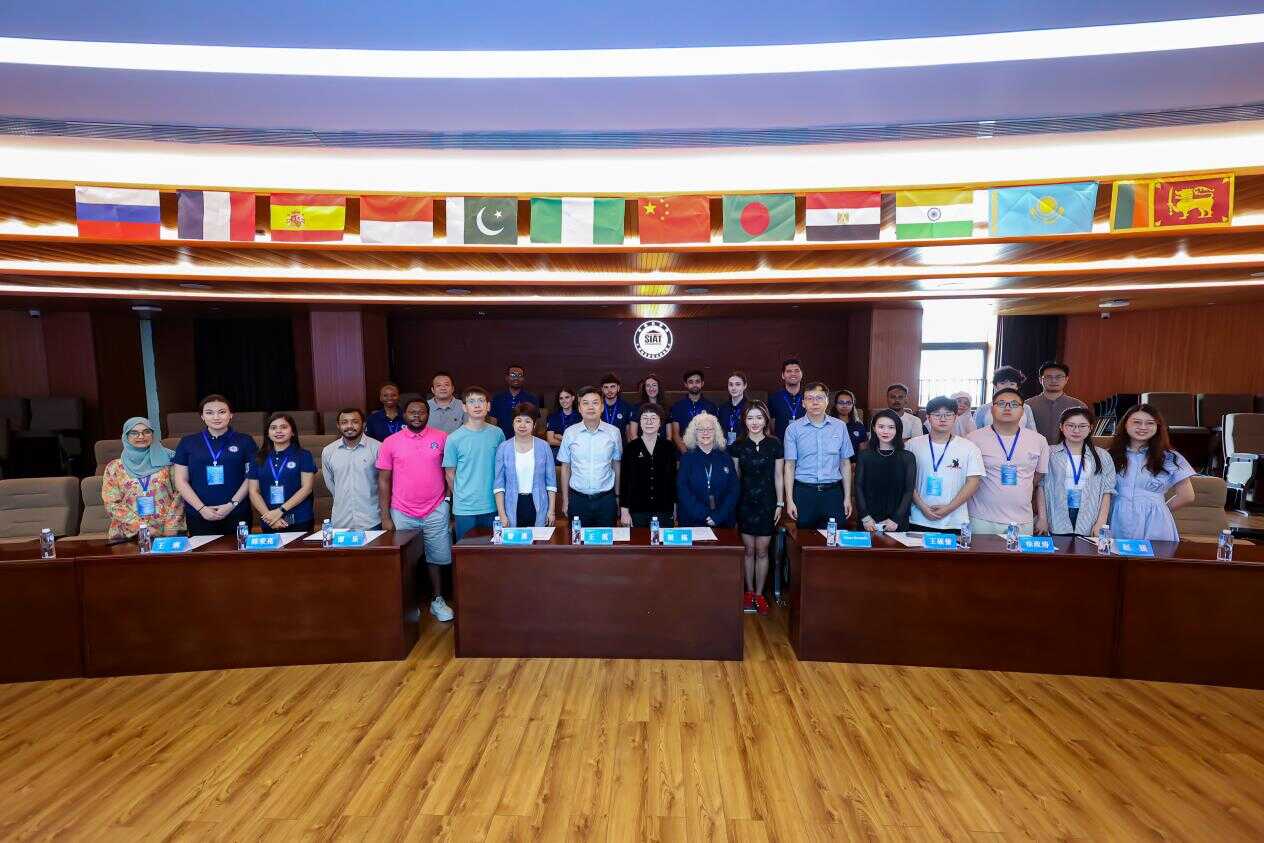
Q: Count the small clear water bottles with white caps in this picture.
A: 12